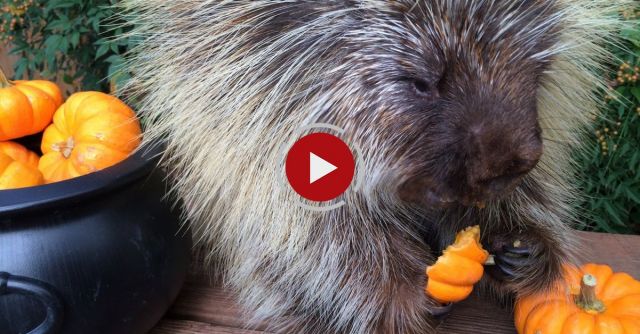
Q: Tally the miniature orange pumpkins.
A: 5